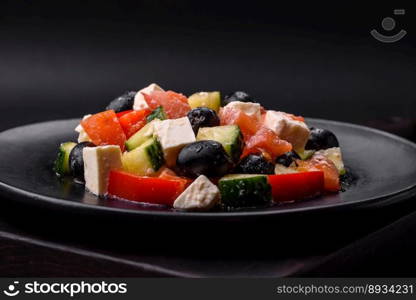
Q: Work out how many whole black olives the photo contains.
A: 8